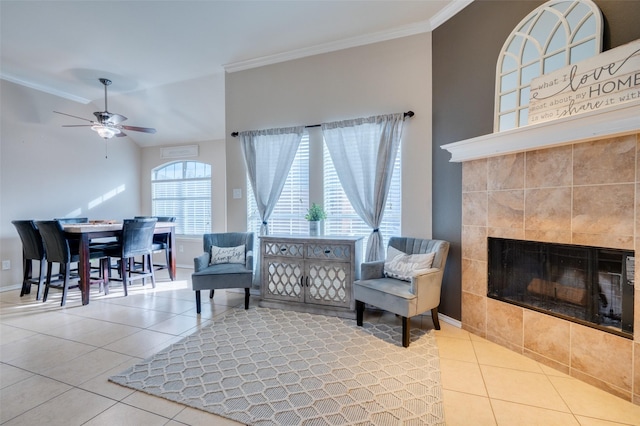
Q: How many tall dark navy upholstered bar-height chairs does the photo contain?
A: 6